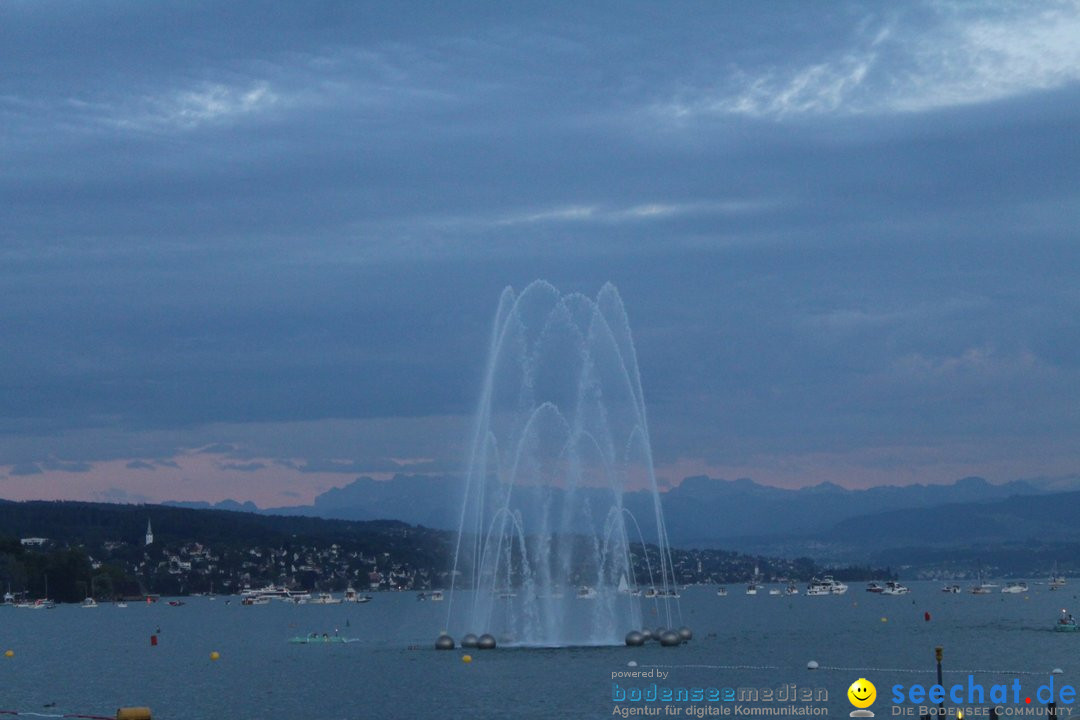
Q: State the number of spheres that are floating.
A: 8